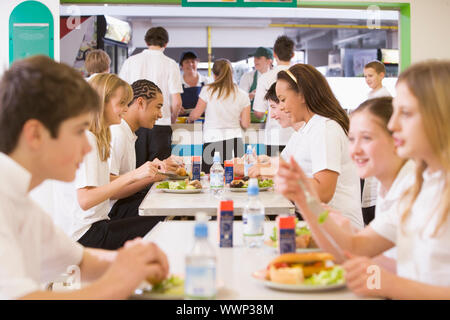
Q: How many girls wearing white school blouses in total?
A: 5